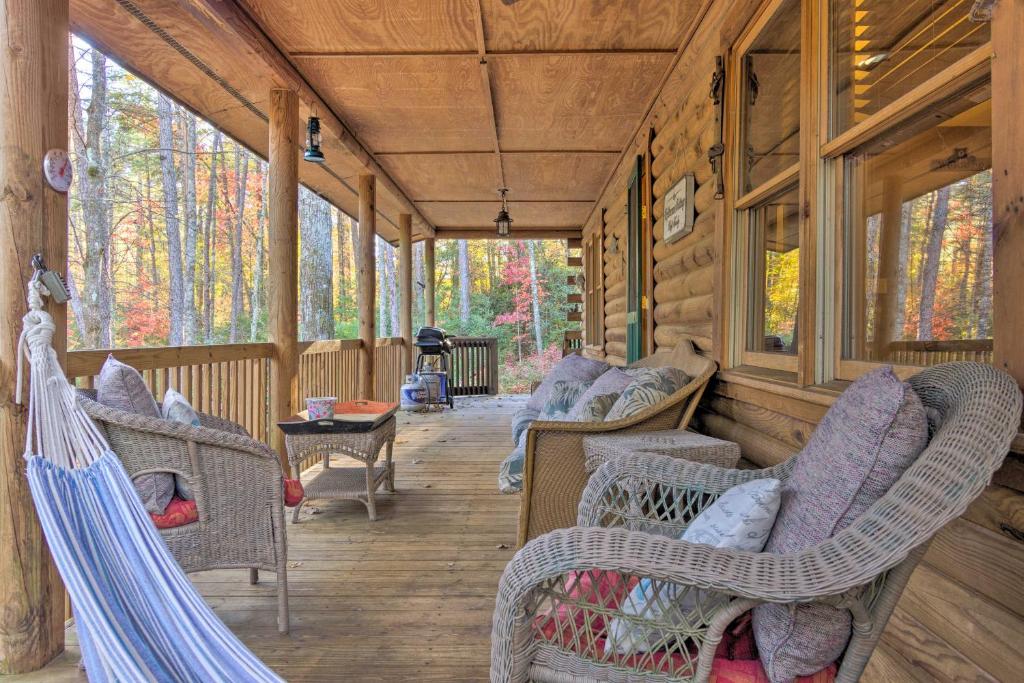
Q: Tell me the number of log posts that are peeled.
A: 5